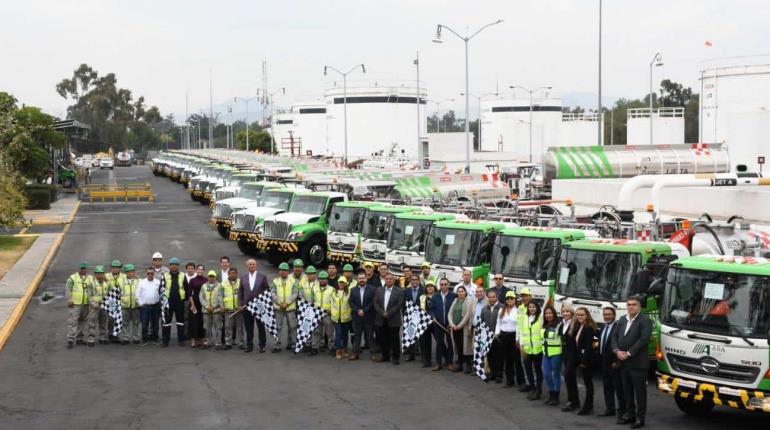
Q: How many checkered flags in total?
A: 6